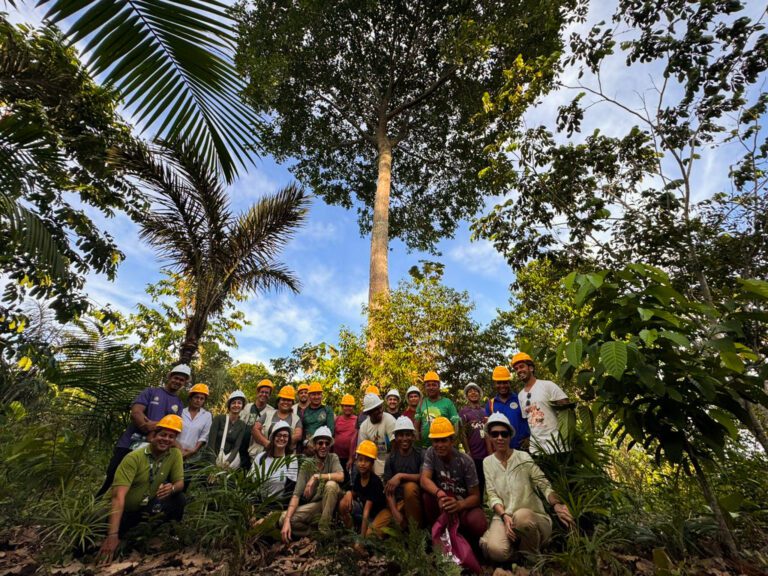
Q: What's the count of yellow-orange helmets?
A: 13